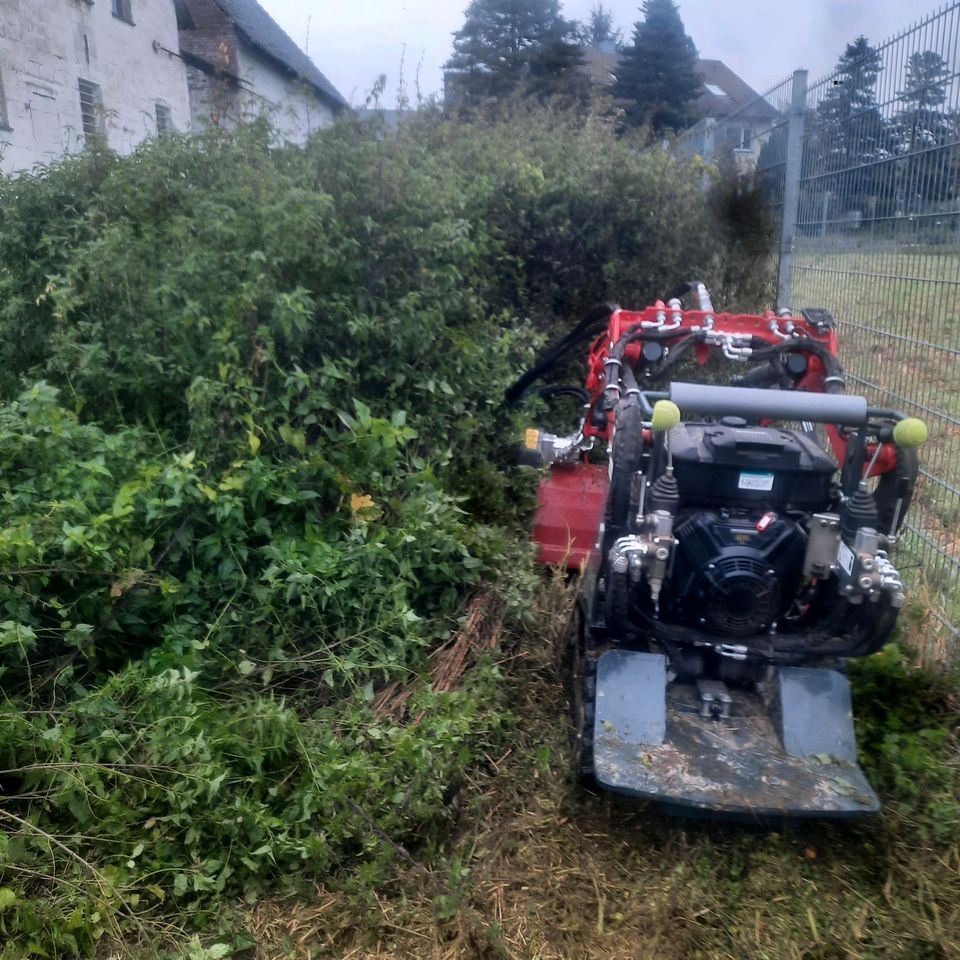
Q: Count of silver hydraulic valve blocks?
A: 2